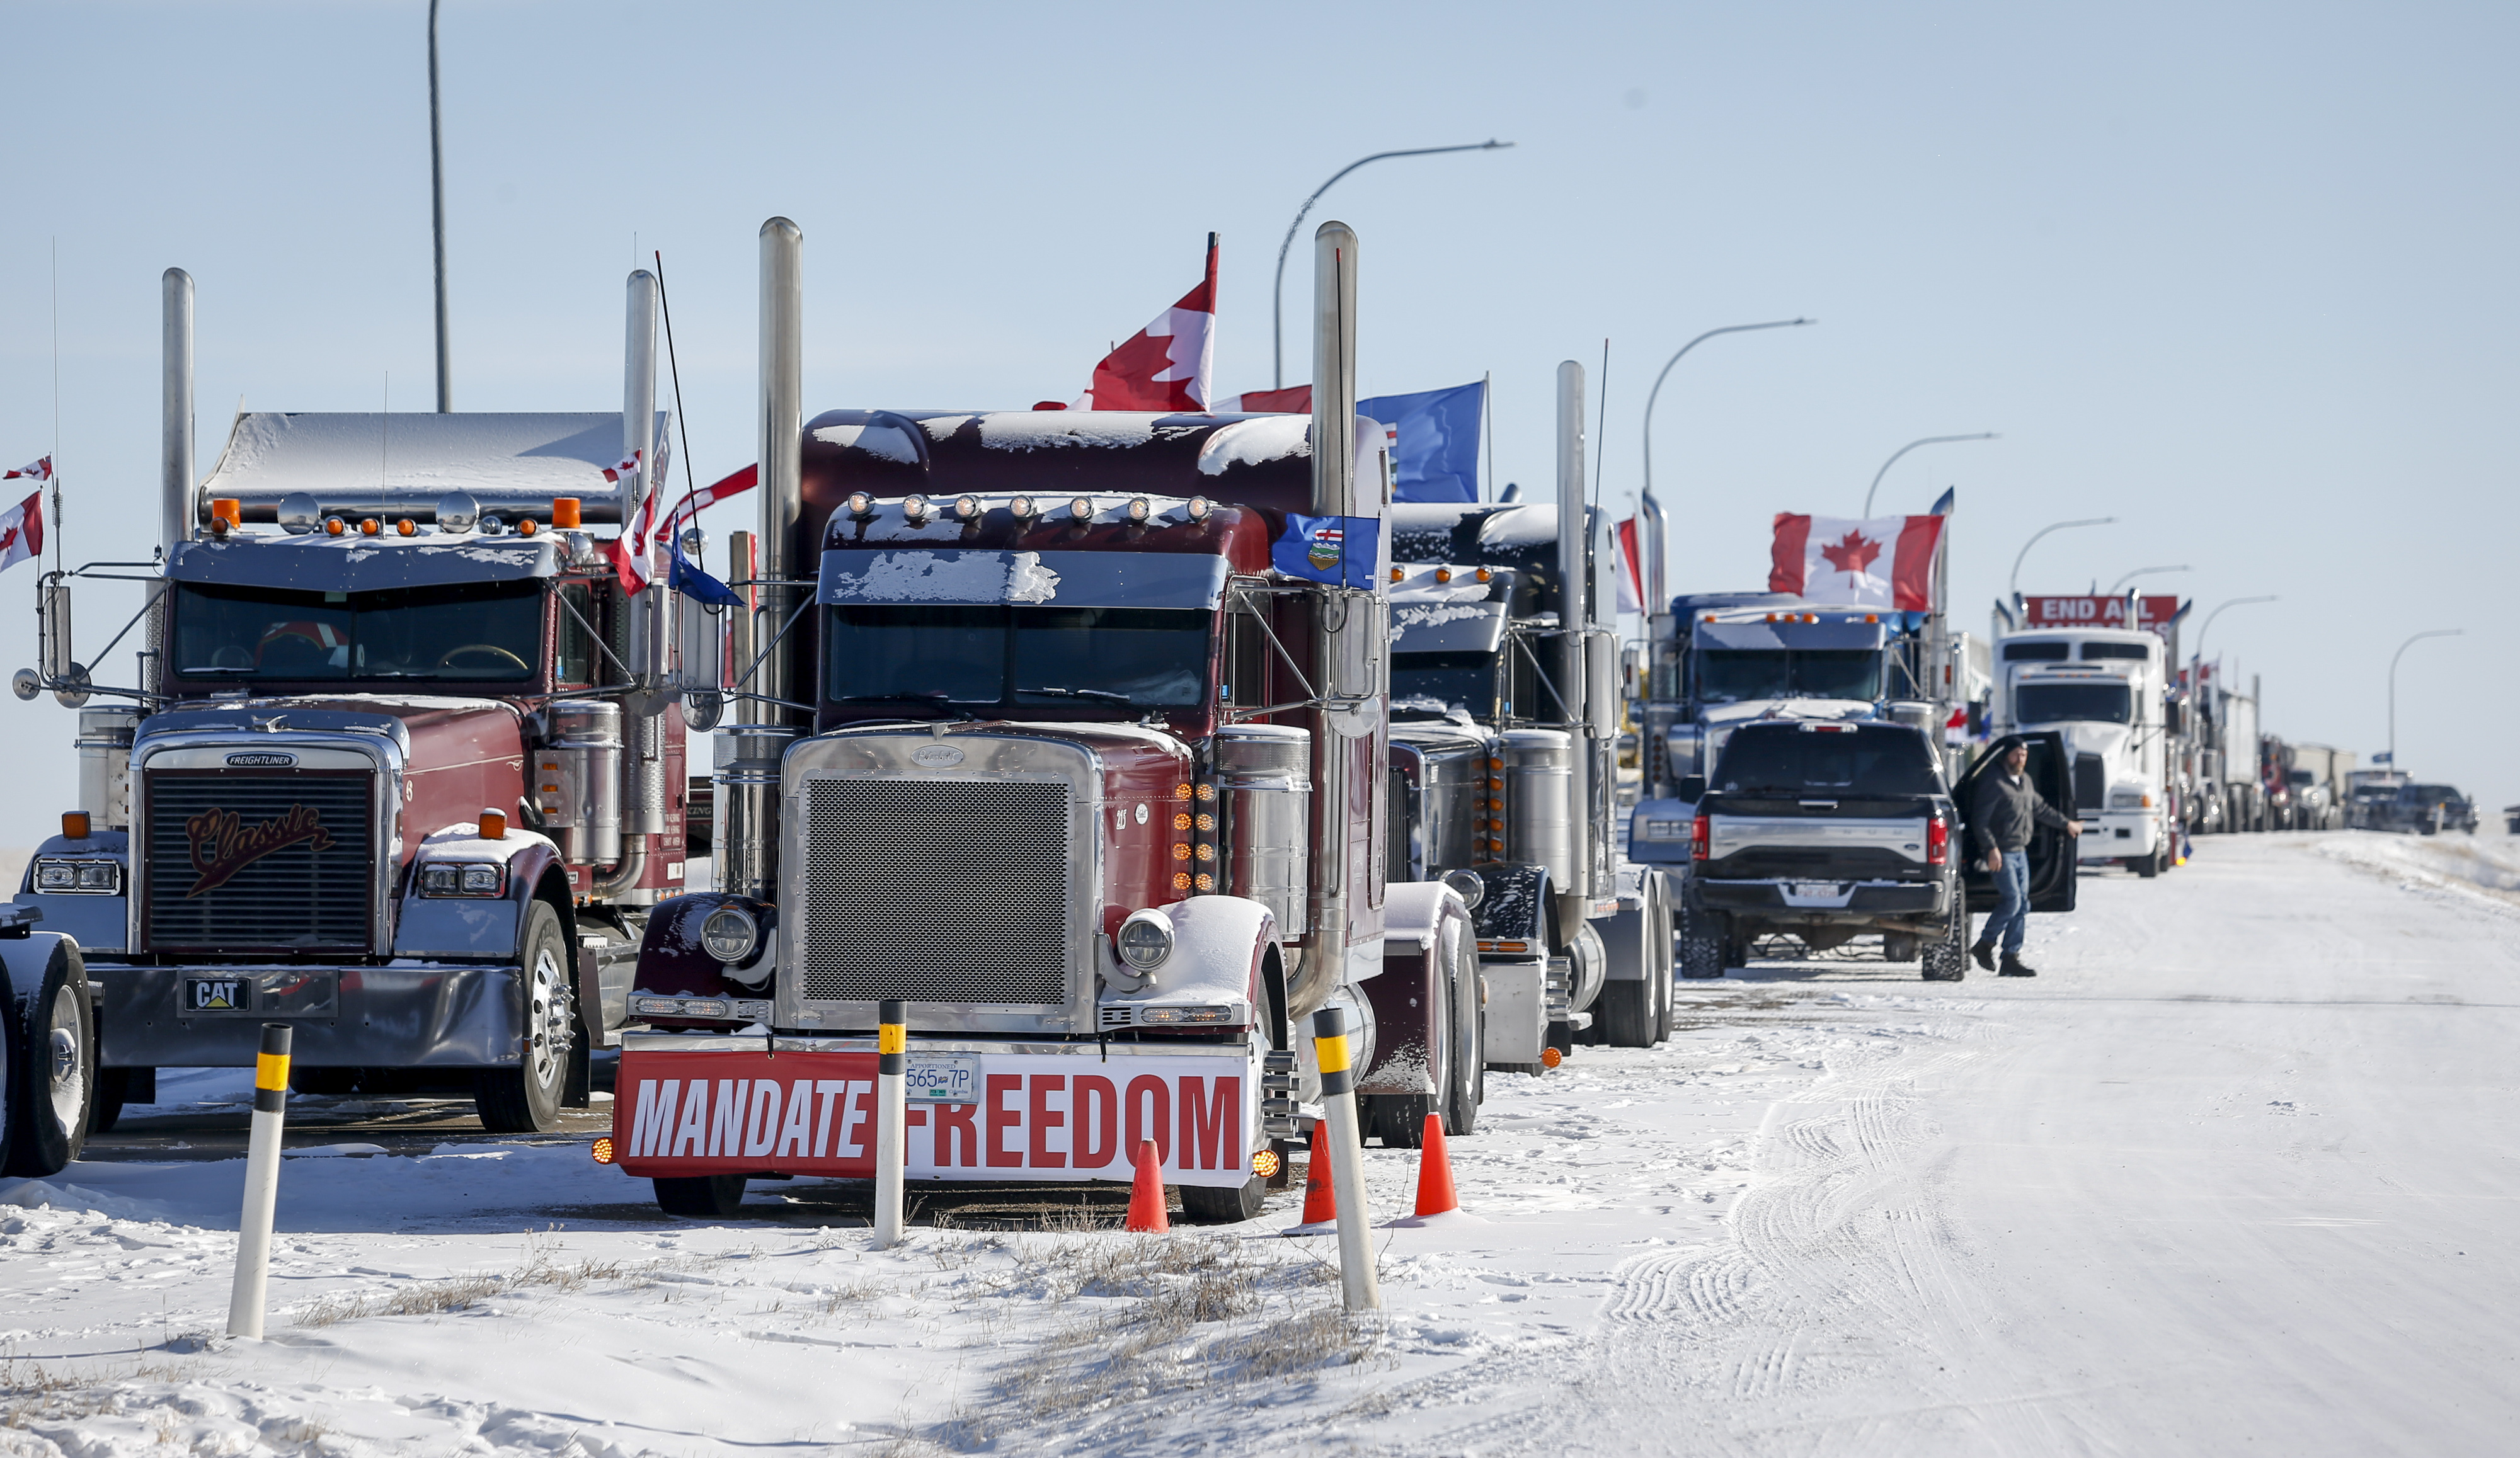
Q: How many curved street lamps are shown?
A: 7